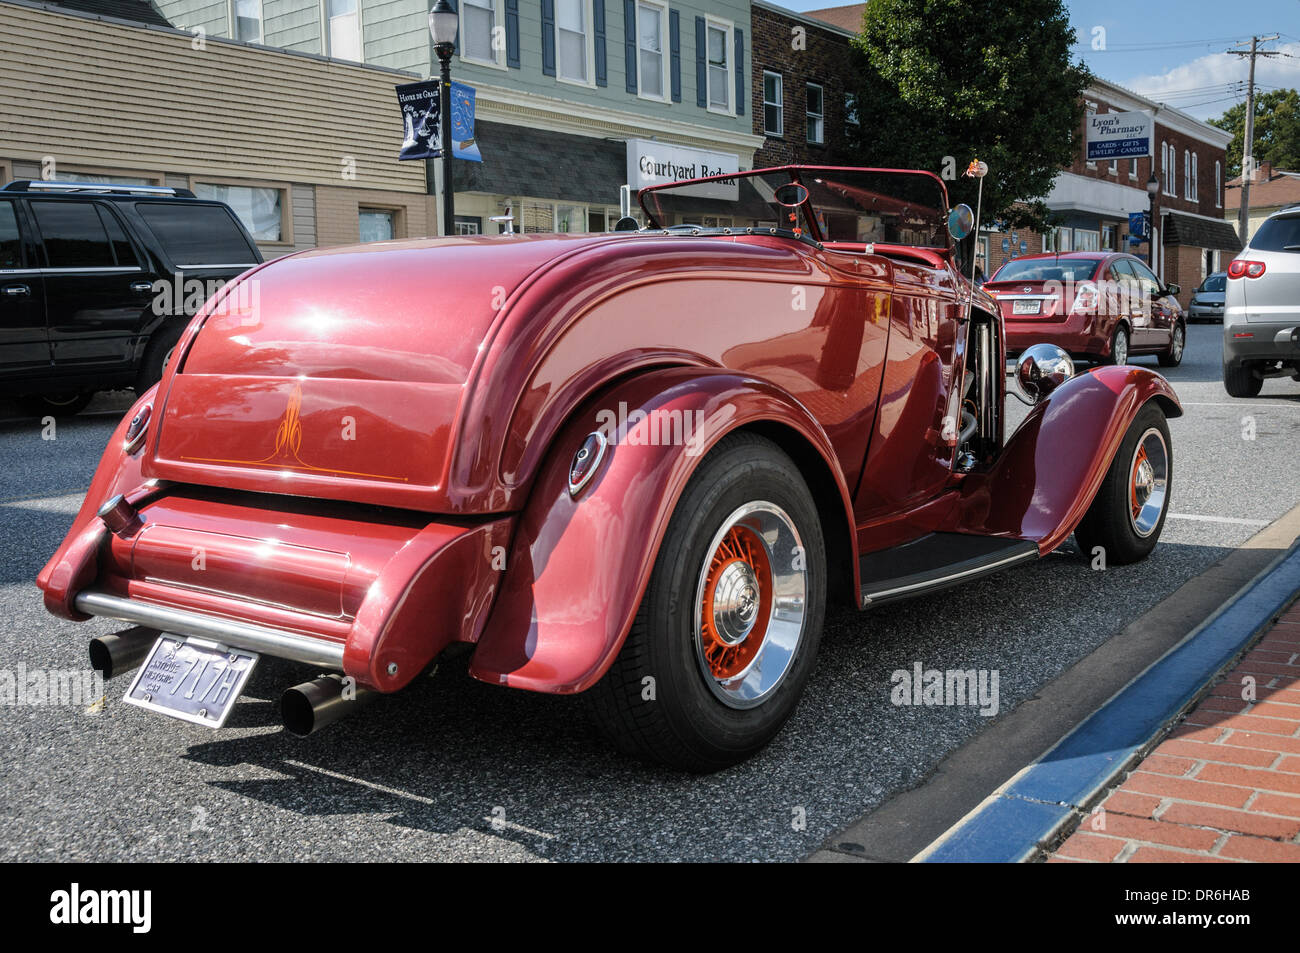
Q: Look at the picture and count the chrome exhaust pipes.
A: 2